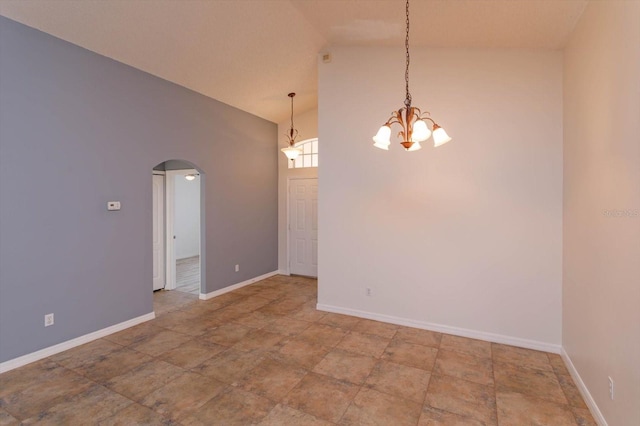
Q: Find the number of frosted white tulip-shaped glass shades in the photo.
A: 5